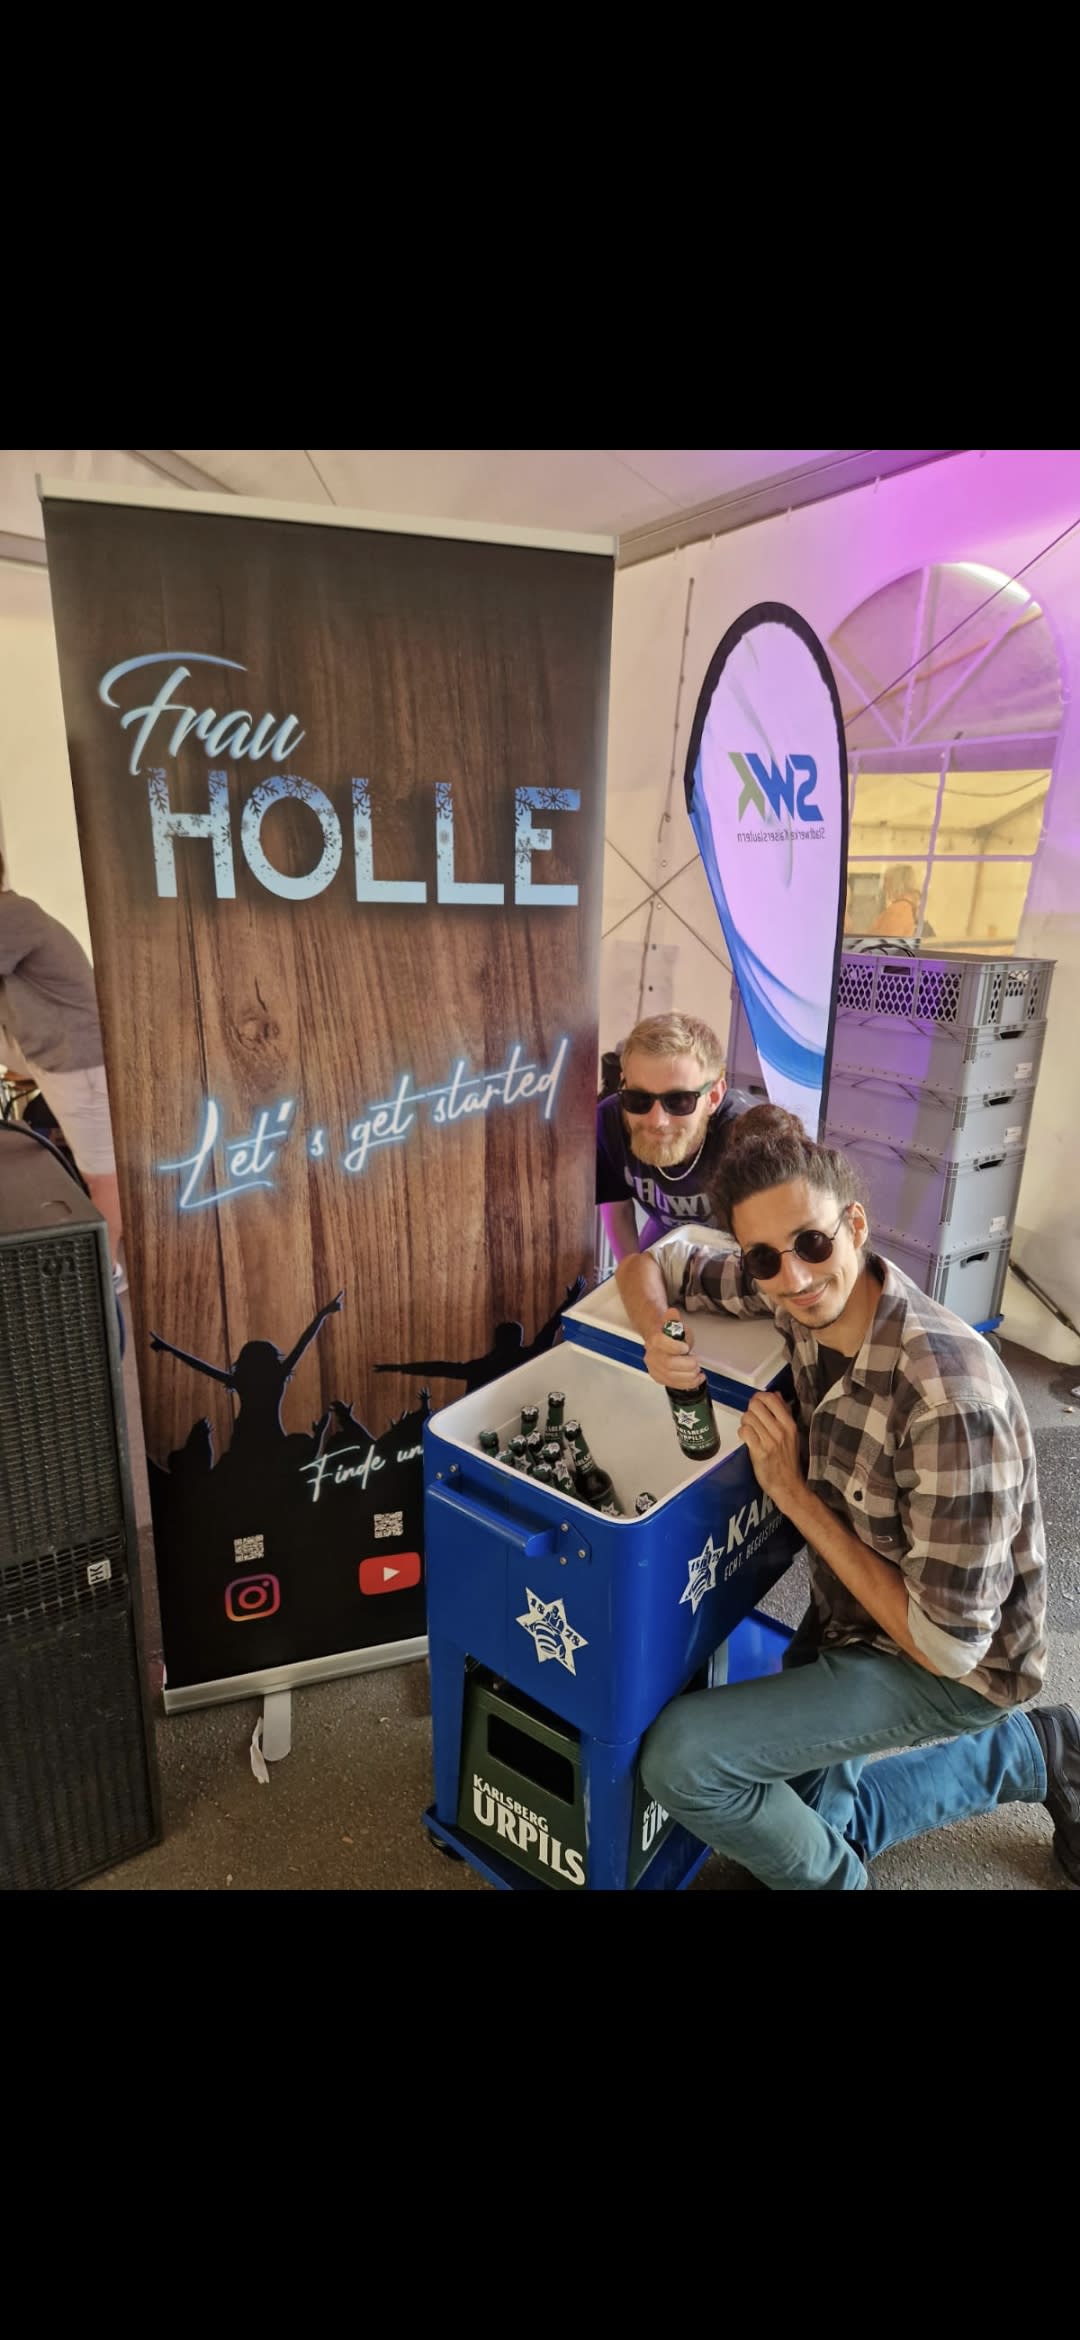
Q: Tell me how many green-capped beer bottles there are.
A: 11